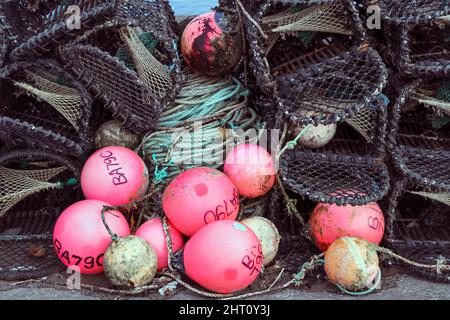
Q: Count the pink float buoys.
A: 8